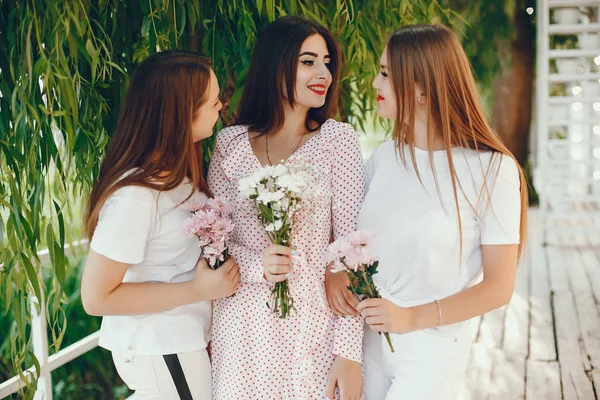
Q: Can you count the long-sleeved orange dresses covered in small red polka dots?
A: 0